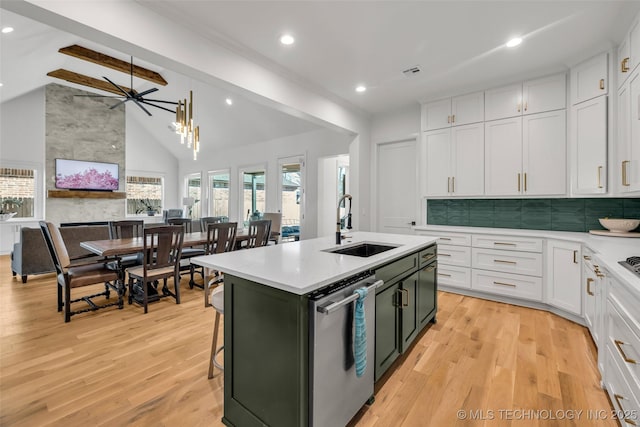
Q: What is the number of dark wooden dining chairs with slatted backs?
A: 6